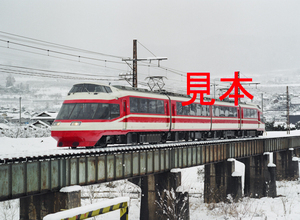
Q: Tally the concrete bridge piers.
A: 5